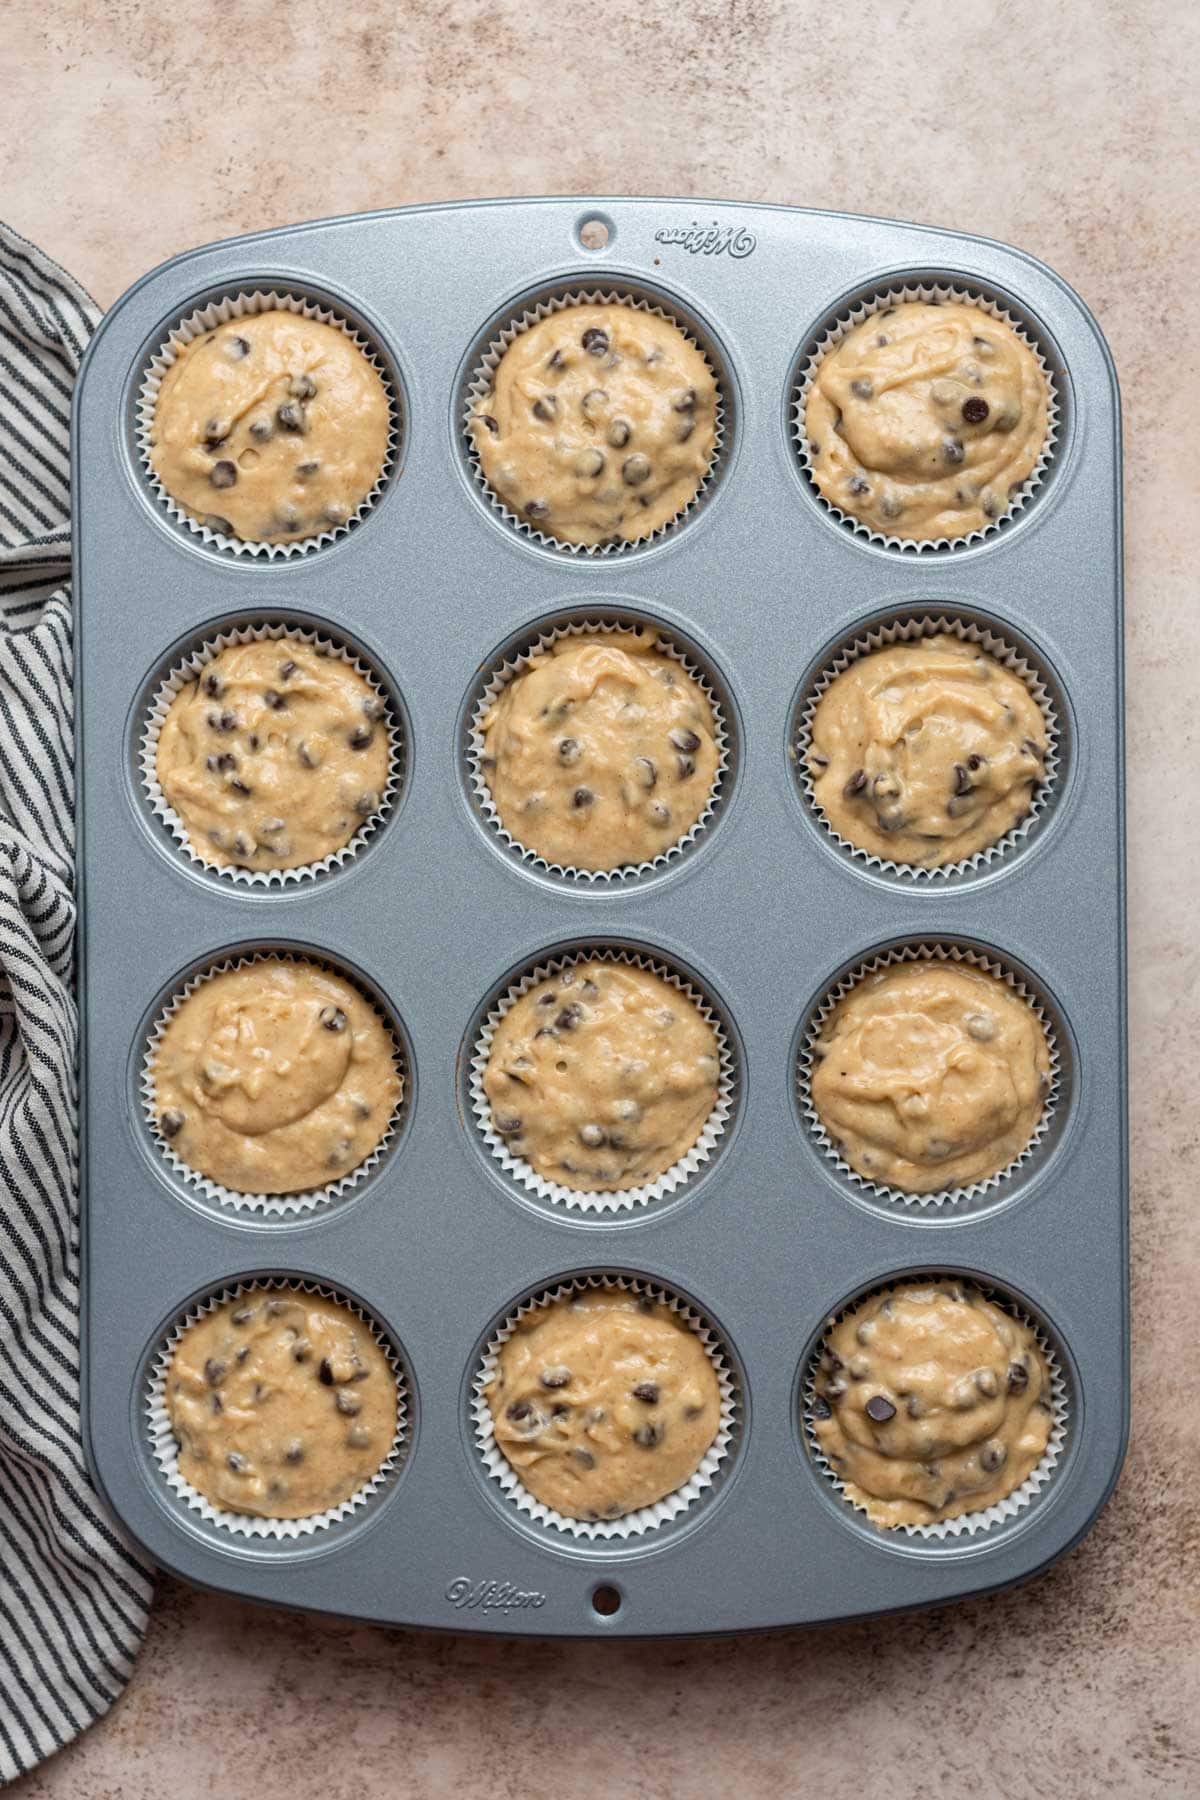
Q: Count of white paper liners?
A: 12